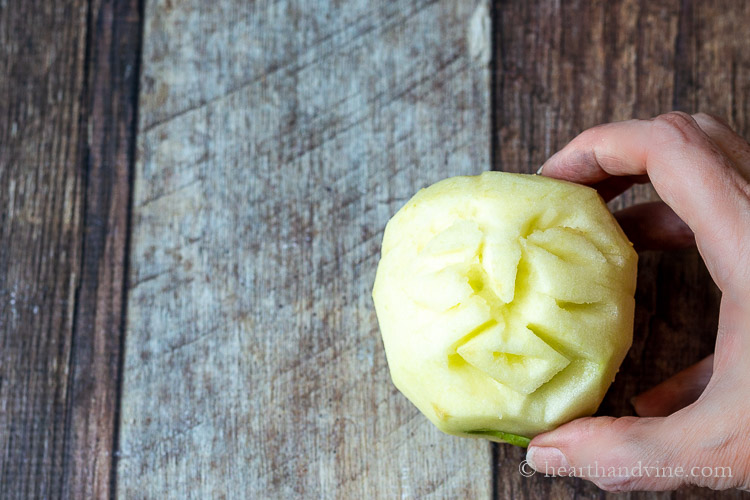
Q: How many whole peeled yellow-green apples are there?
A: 1